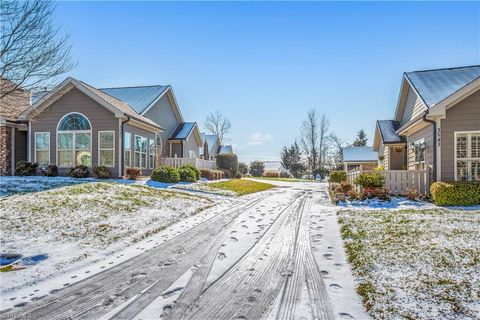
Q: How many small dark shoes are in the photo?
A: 0